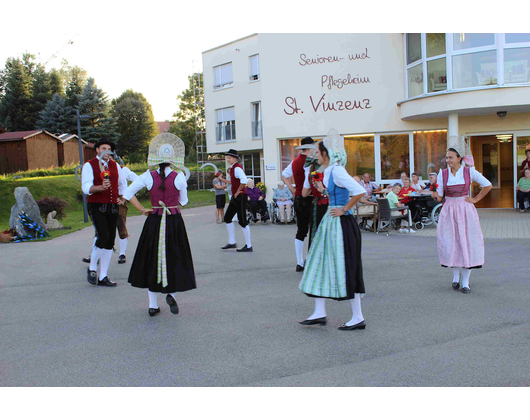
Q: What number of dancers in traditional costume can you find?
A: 8